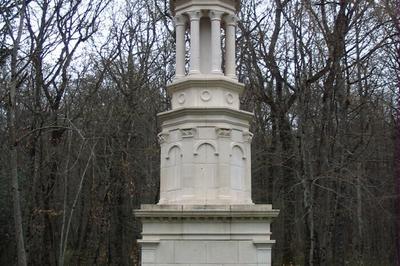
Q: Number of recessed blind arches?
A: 3